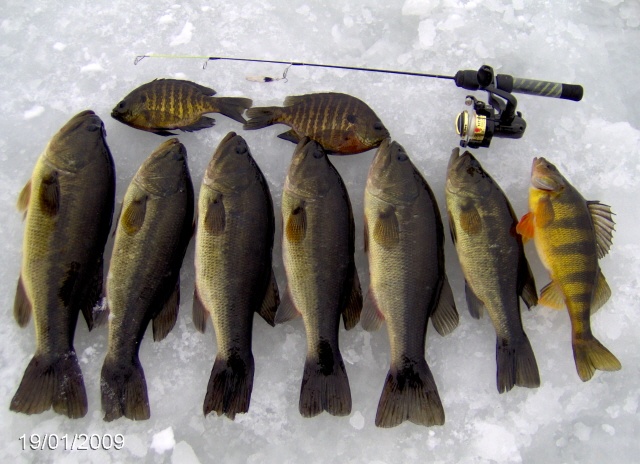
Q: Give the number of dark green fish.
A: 6